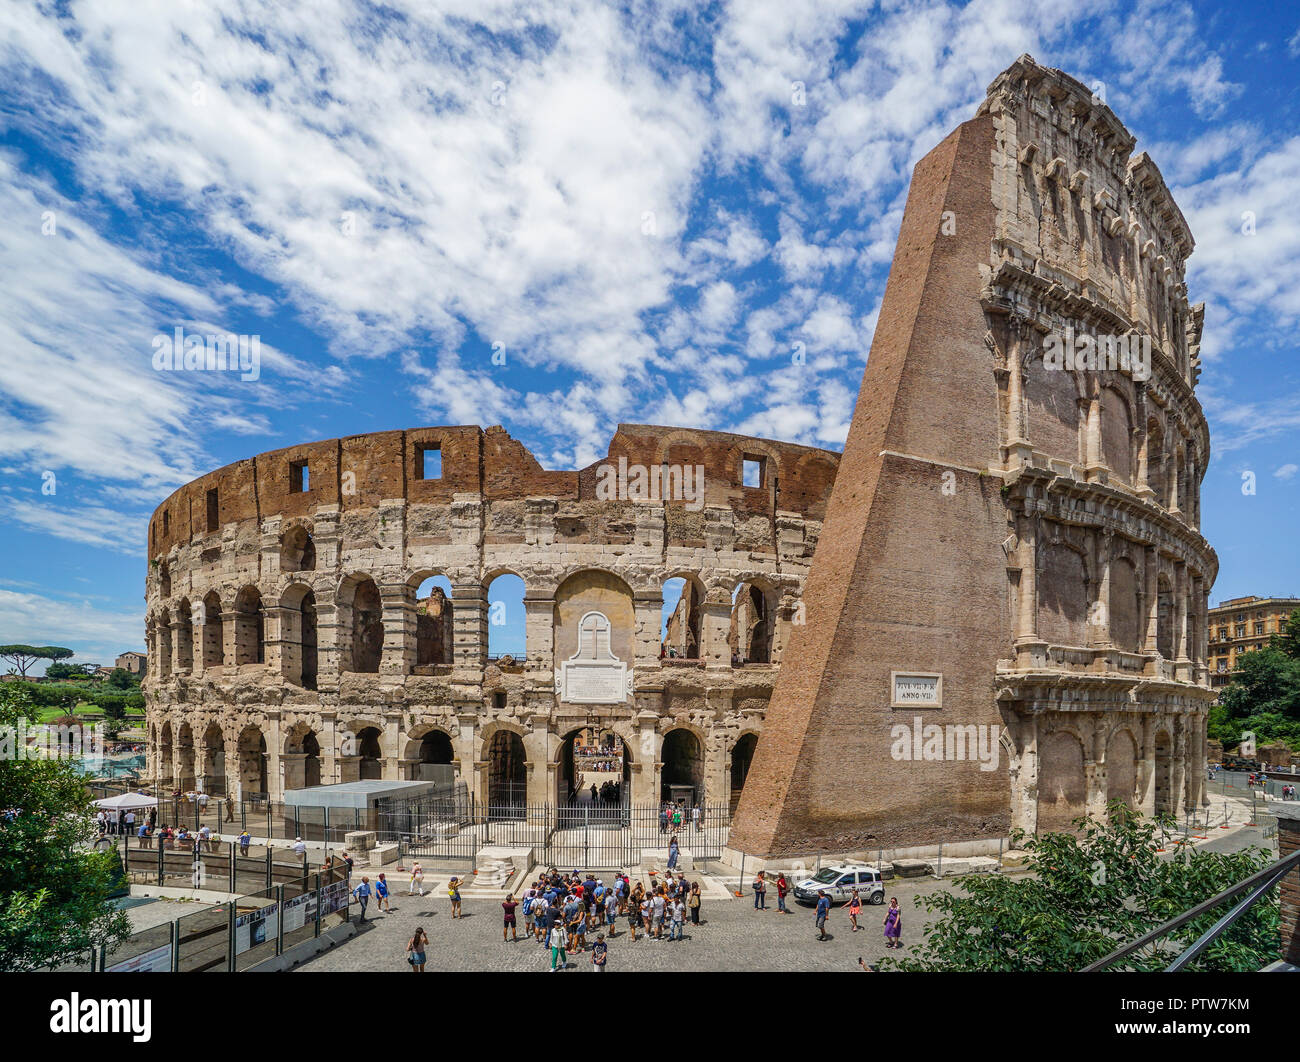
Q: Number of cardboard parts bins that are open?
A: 0